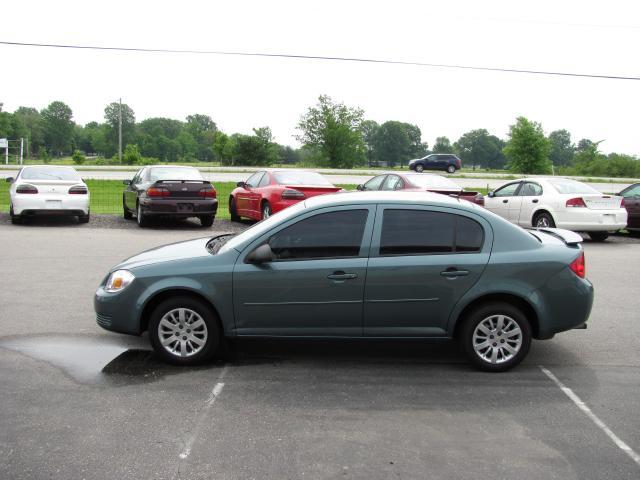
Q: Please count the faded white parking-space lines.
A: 2